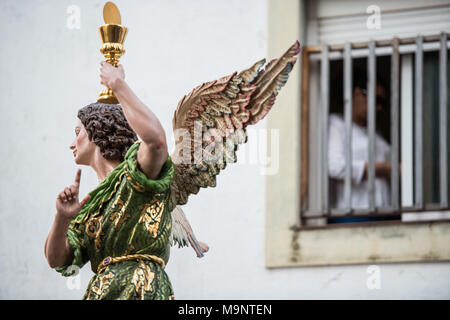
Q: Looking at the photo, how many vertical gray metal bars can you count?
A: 6